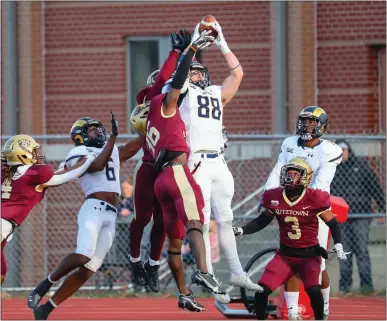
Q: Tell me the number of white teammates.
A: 3